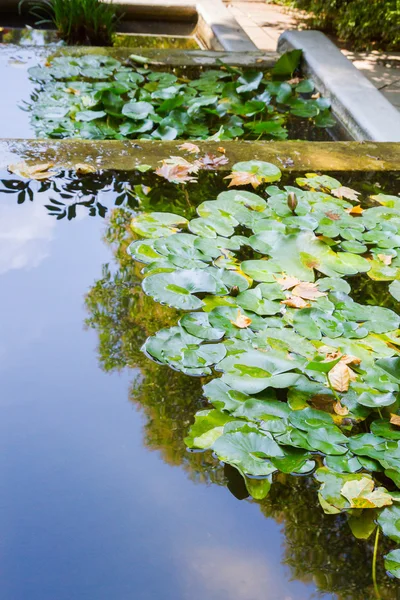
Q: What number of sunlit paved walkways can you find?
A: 1